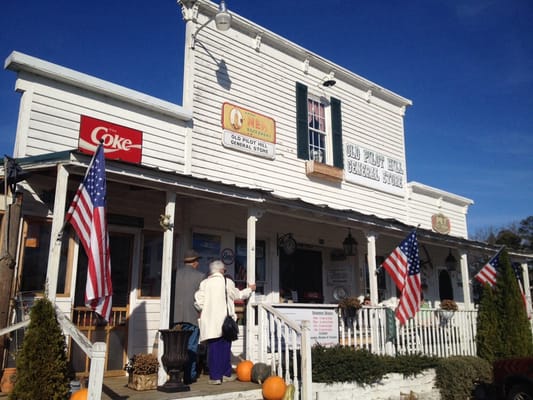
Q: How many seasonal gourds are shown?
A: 5